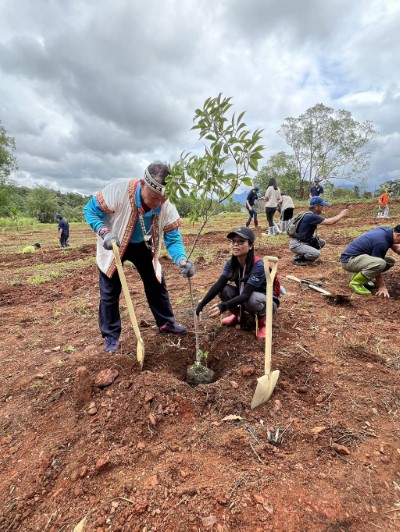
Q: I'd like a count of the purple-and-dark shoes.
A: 2